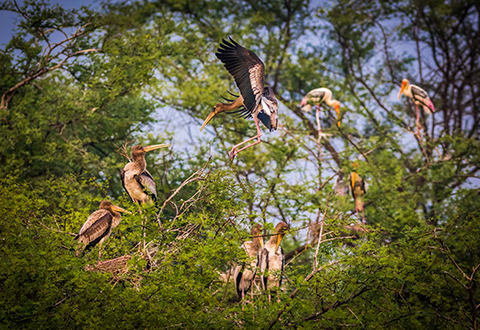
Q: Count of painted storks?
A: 8